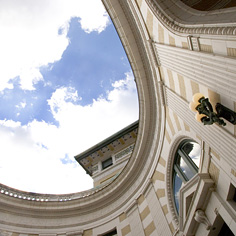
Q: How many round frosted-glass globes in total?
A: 3